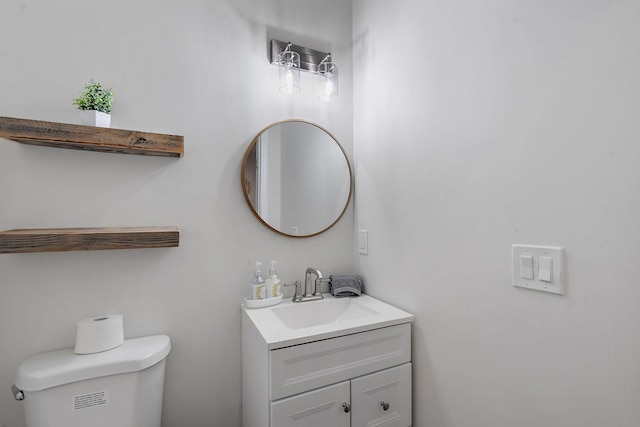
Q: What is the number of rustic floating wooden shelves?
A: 2